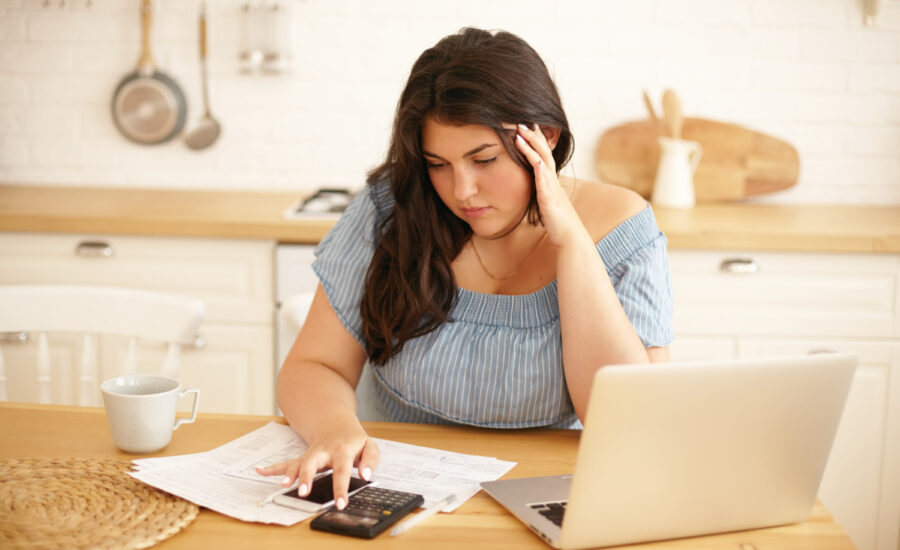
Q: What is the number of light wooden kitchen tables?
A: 1